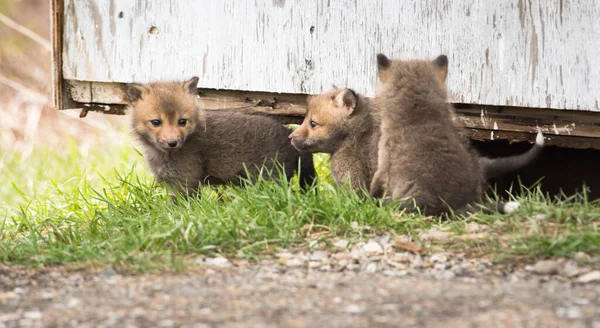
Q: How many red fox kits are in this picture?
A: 3